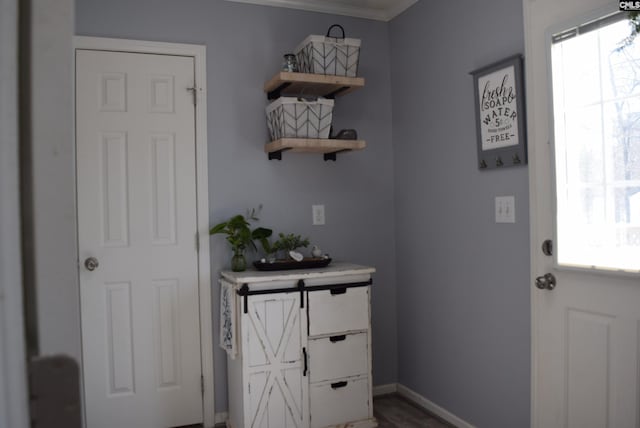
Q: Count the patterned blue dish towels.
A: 1